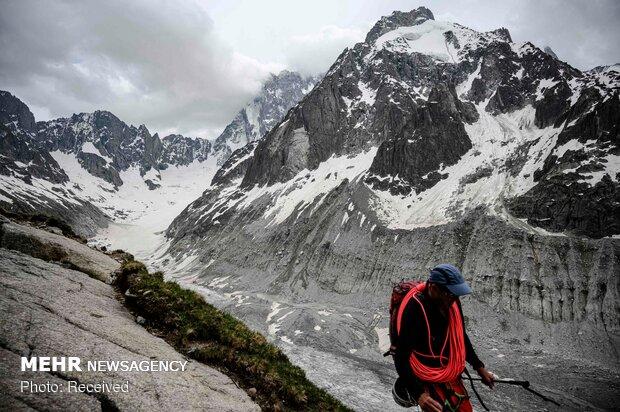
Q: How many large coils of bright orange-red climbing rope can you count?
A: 1